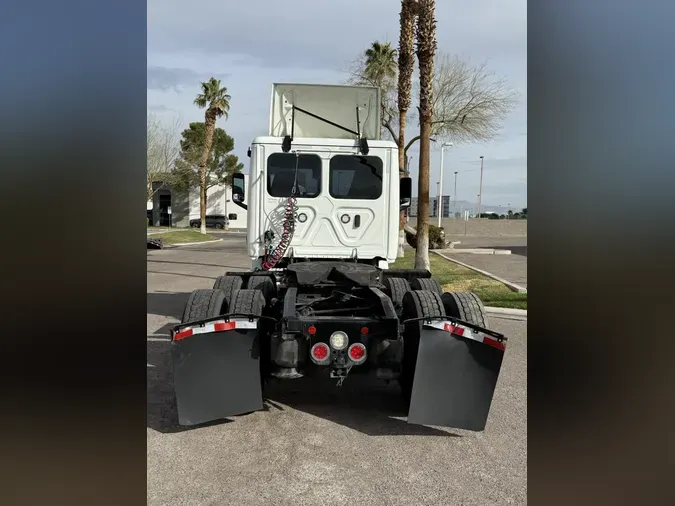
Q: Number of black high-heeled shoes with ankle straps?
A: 0